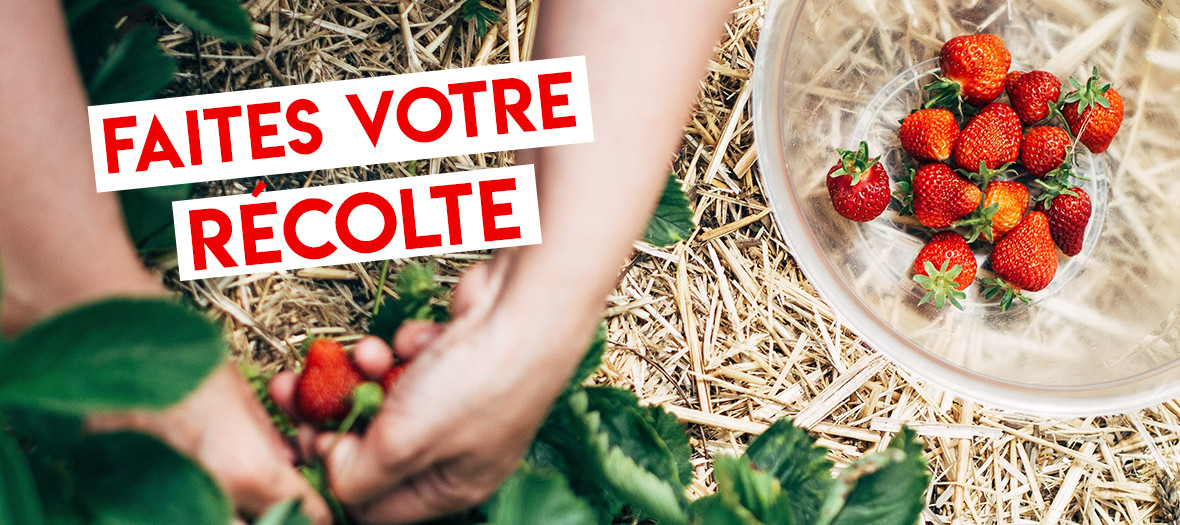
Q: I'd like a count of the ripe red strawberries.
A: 14